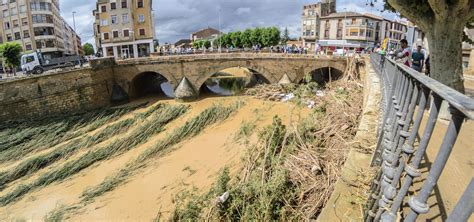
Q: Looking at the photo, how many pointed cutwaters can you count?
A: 3